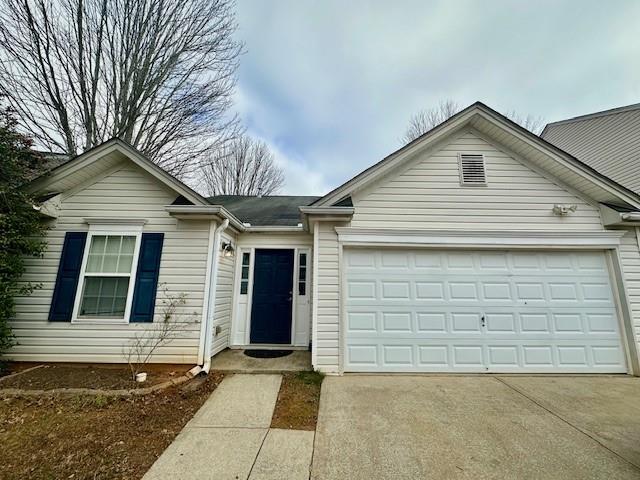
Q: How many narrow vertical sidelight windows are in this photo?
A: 2